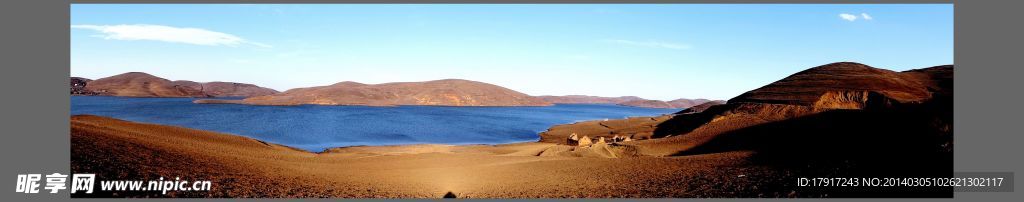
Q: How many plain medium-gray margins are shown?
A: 2